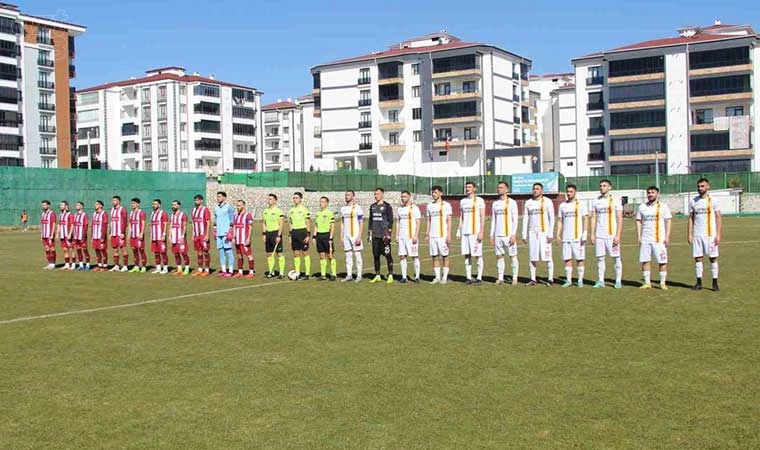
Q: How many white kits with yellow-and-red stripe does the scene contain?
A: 10